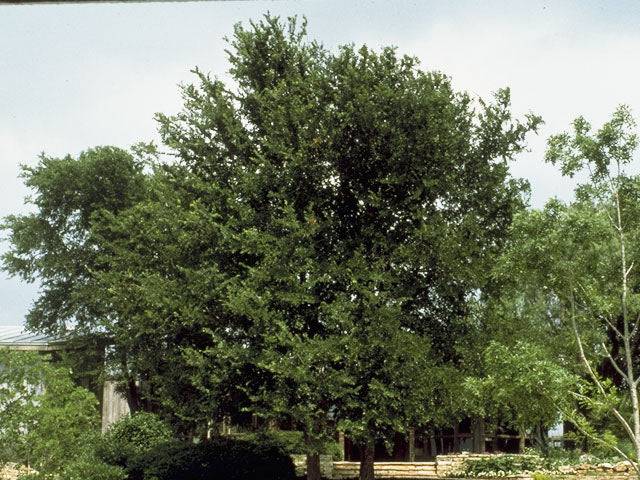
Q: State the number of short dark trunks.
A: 2